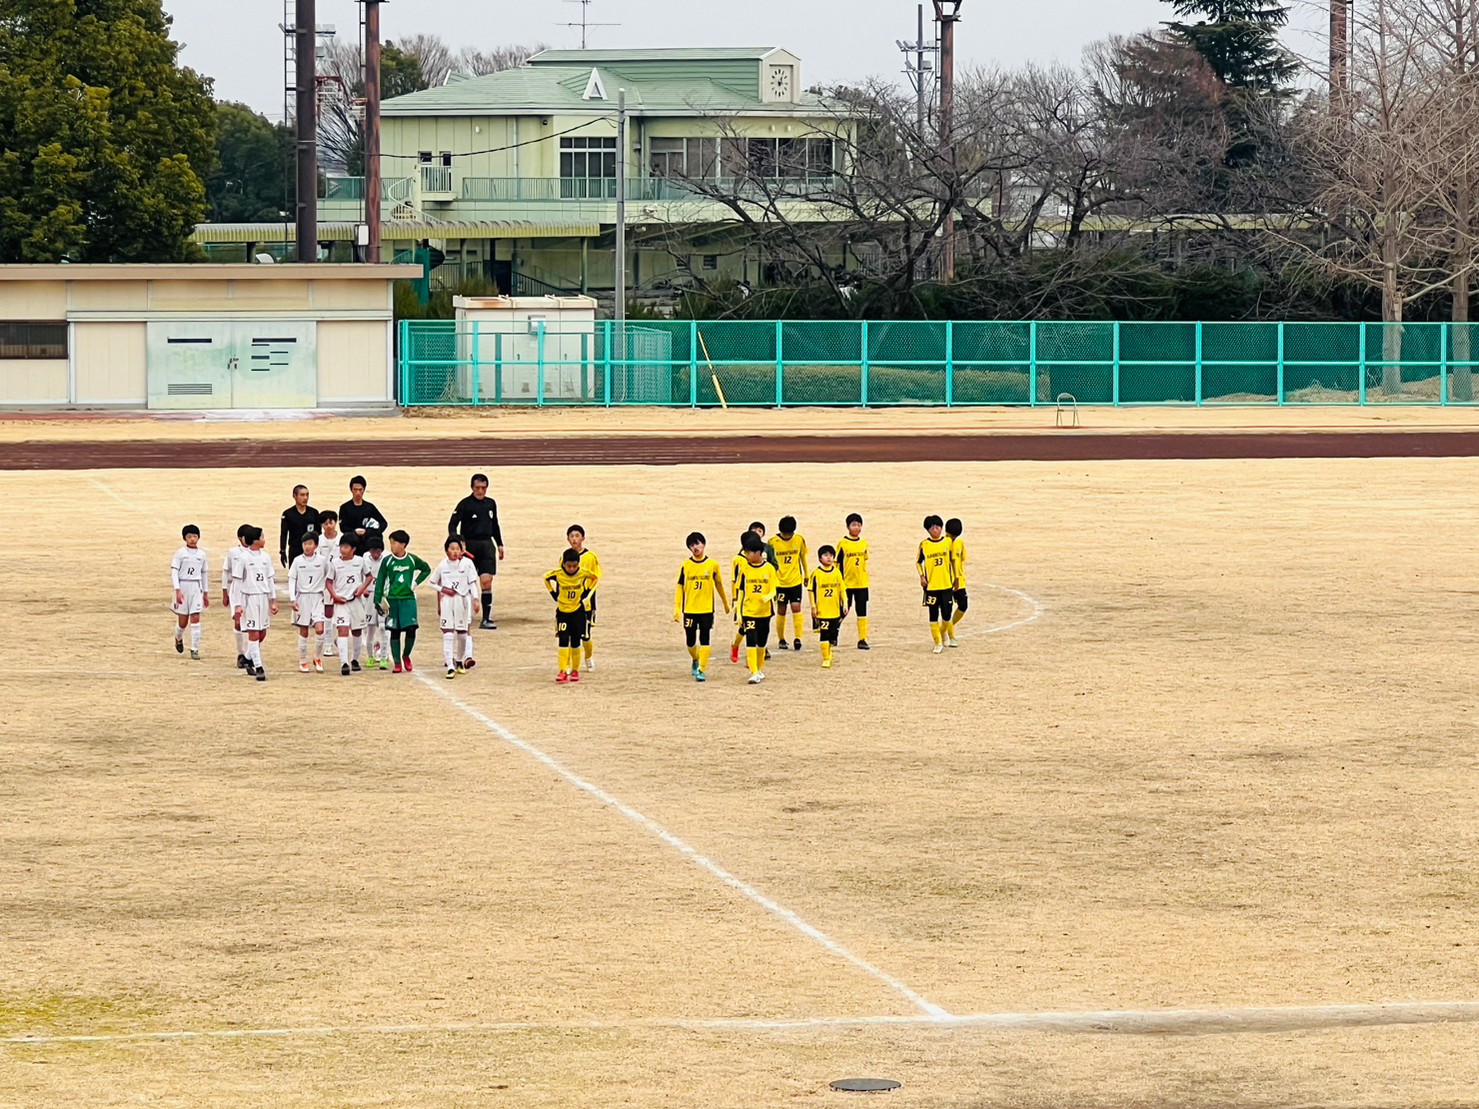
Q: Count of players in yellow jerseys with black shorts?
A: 10